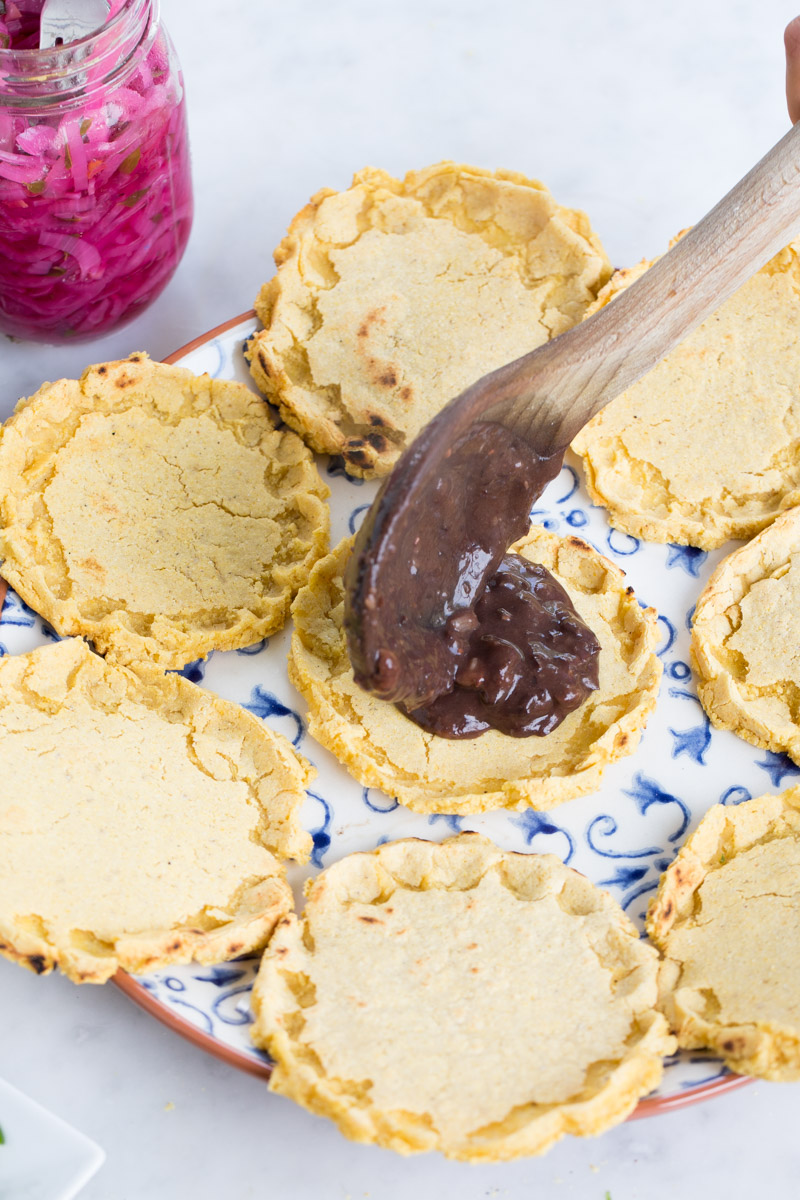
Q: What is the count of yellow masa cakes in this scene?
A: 8